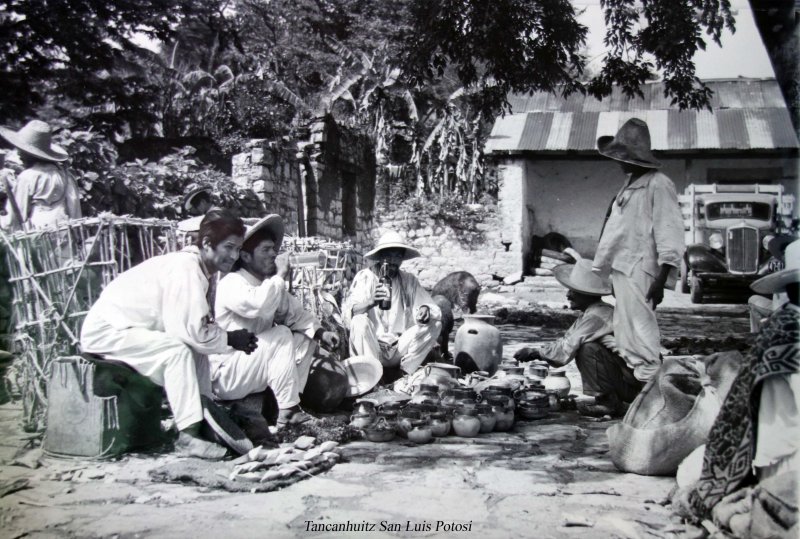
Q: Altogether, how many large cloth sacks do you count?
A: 1